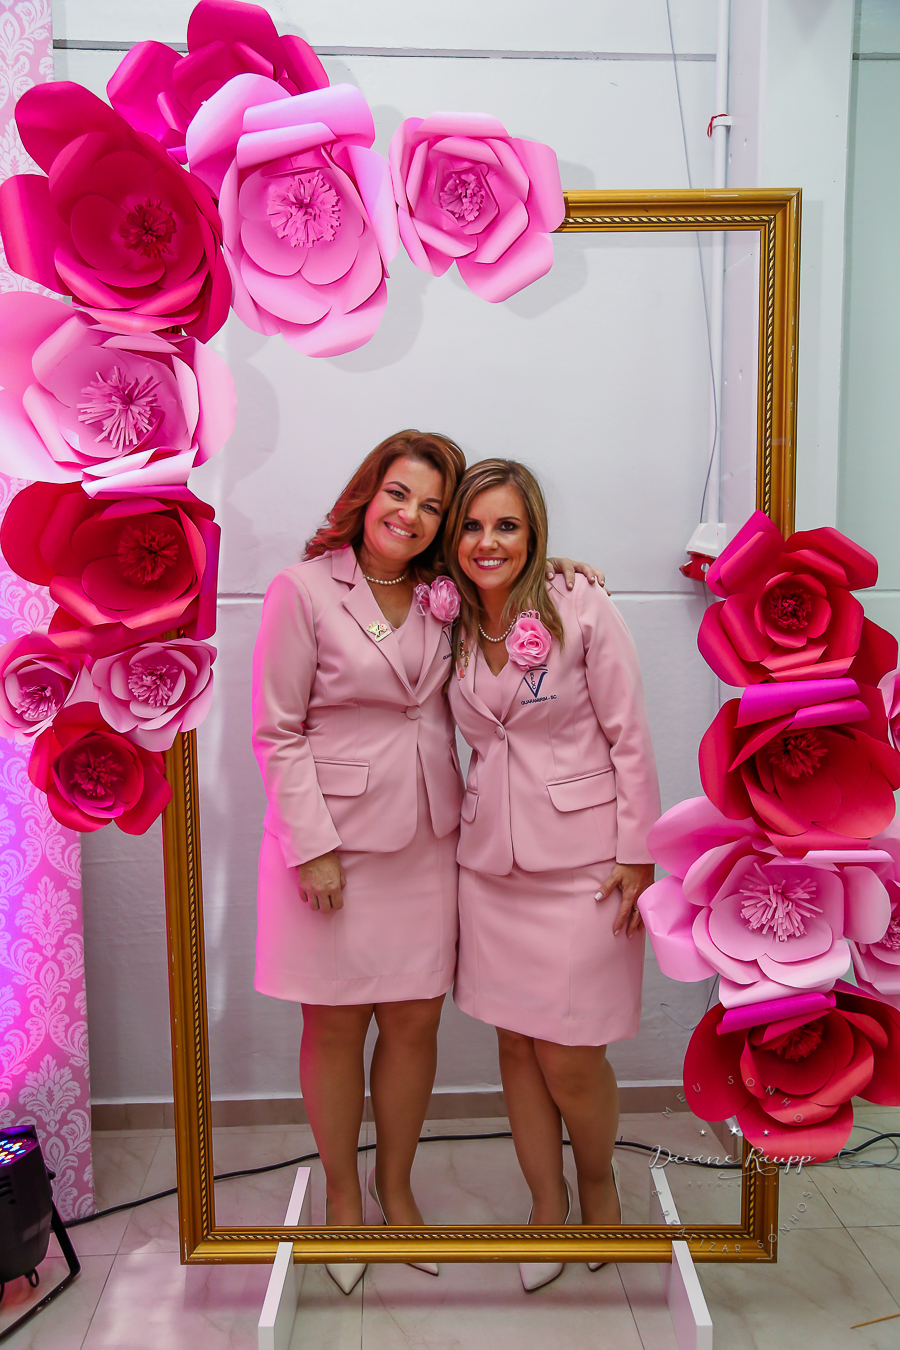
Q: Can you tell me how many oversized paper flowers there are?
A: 15